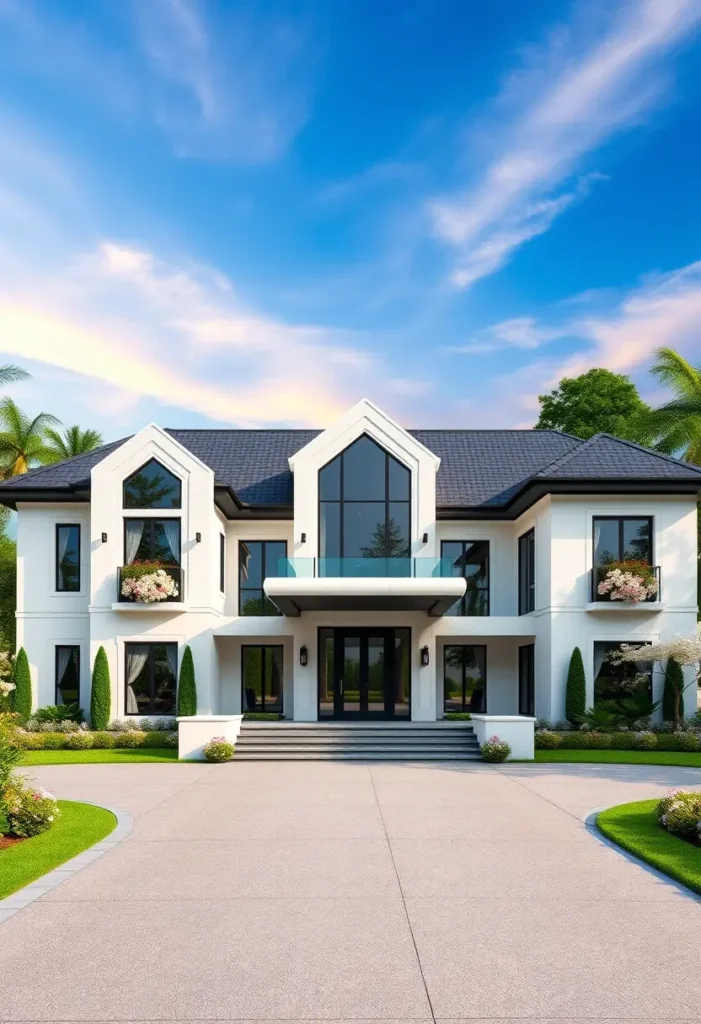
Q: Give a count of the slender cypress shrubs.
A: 5